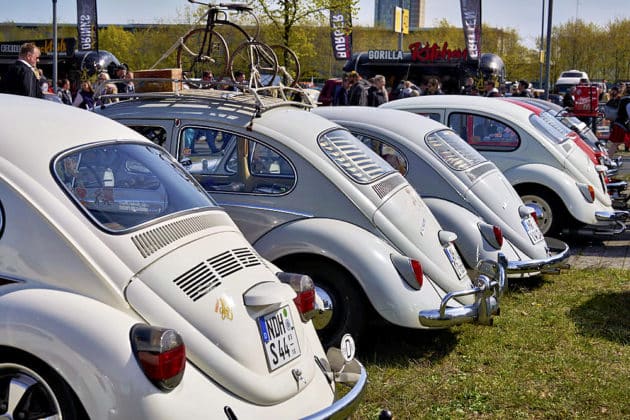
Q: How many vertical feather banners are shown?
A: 3